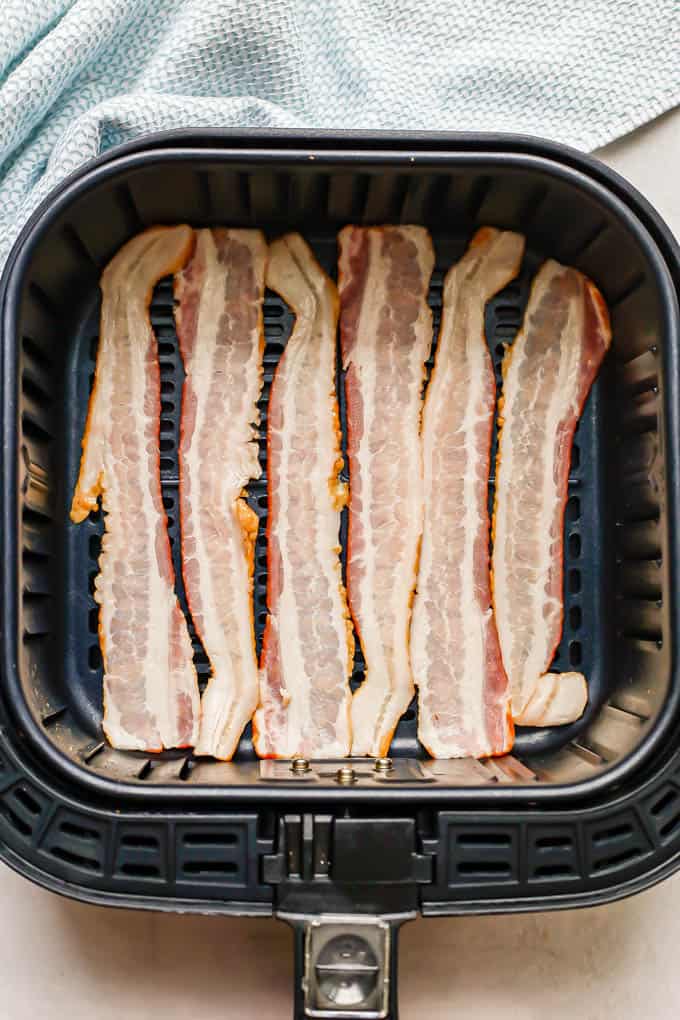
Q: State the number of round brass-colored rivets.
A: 3